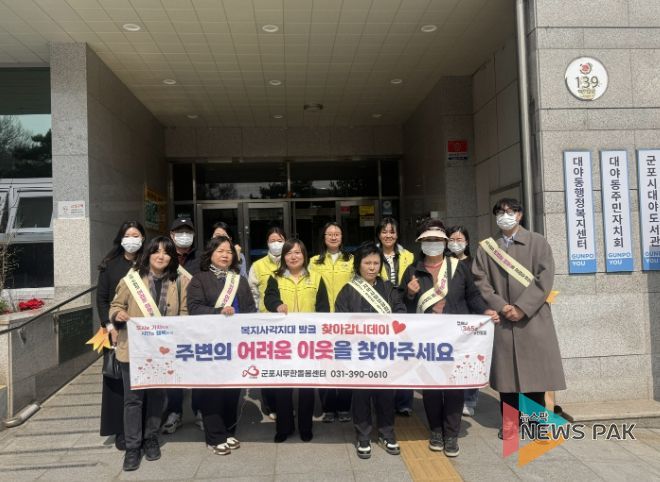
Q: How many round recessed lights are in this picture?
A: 9